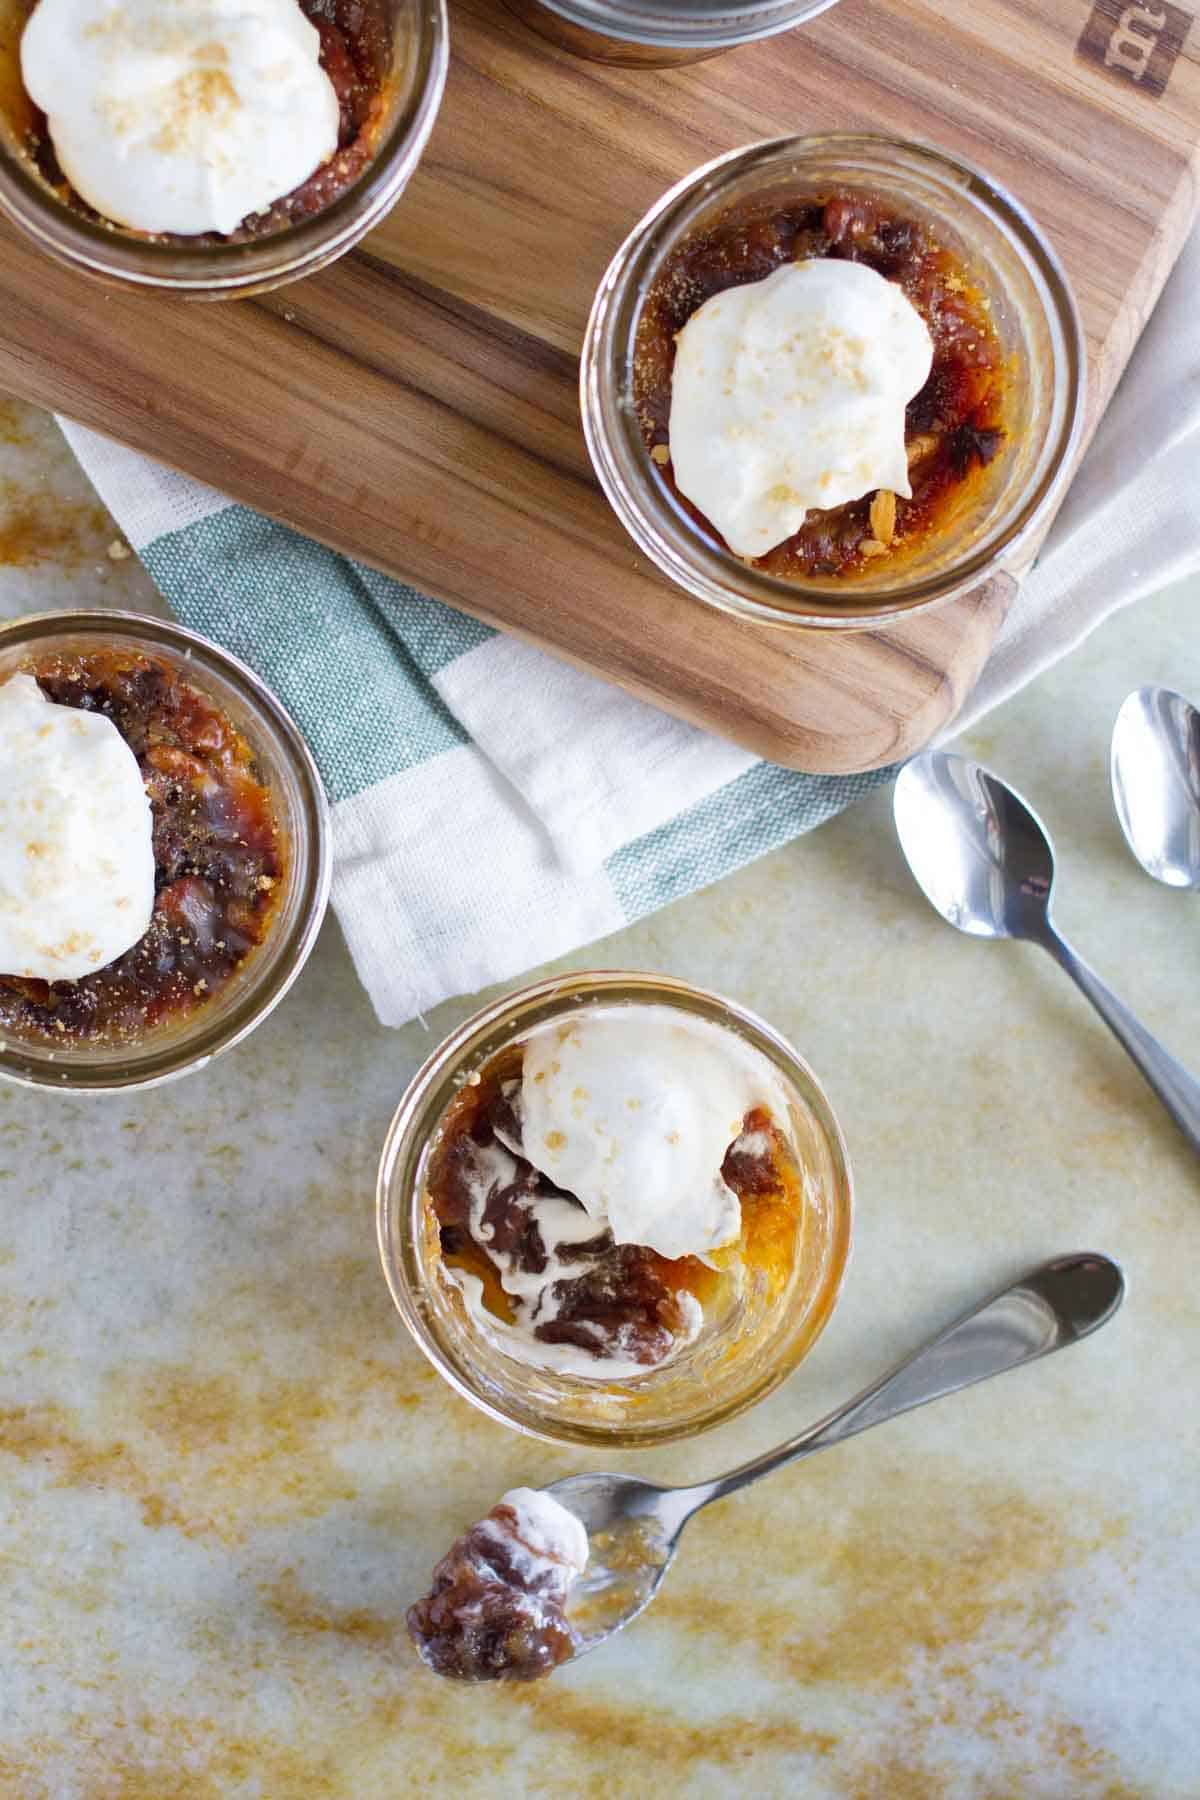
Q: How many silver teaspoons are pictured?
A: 3